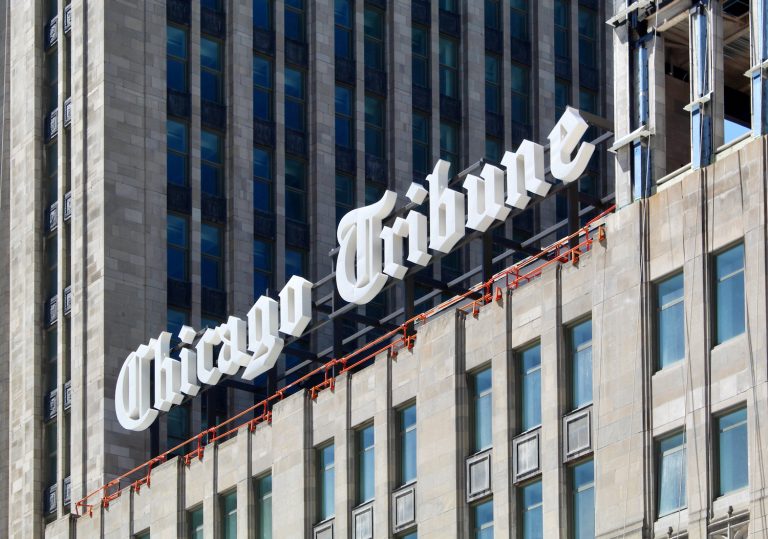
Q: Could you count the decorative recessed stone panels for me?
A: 6